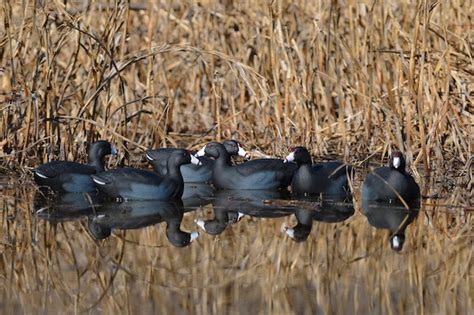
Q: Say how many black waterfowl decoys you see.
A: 6